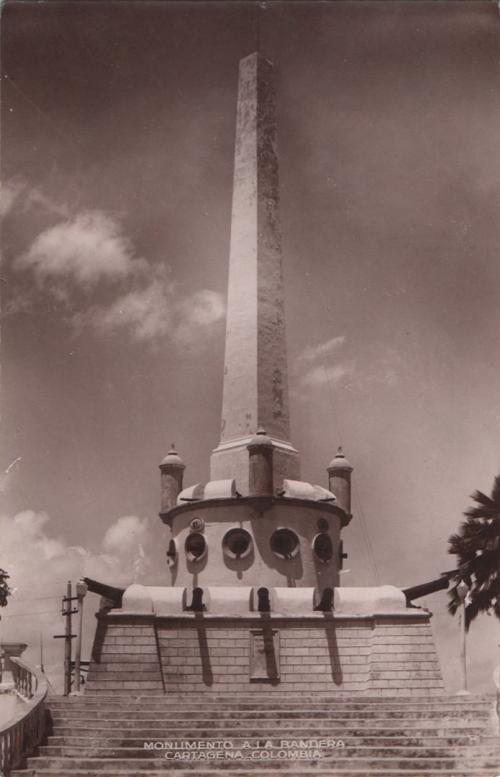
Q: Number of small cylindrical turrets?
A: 3